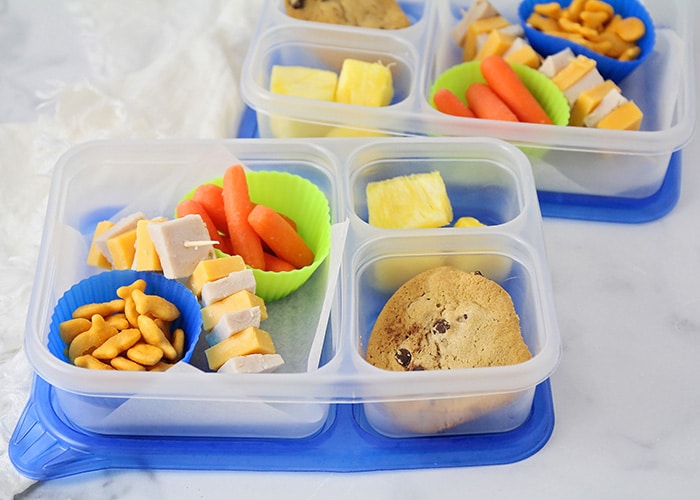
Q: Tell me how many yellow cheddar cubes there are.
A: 12